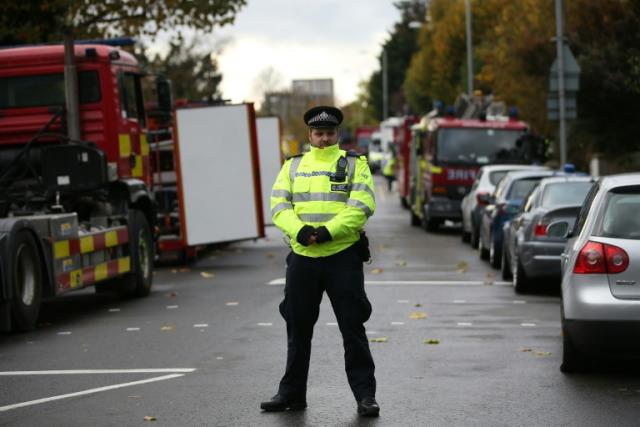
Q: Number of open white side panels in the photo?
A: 2